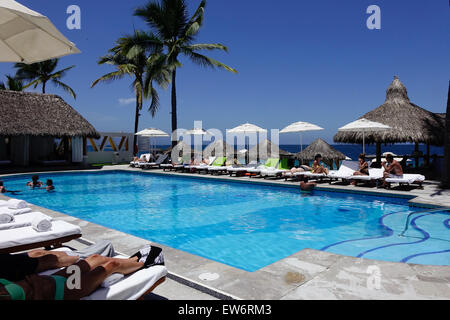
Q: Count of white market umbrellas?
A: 6